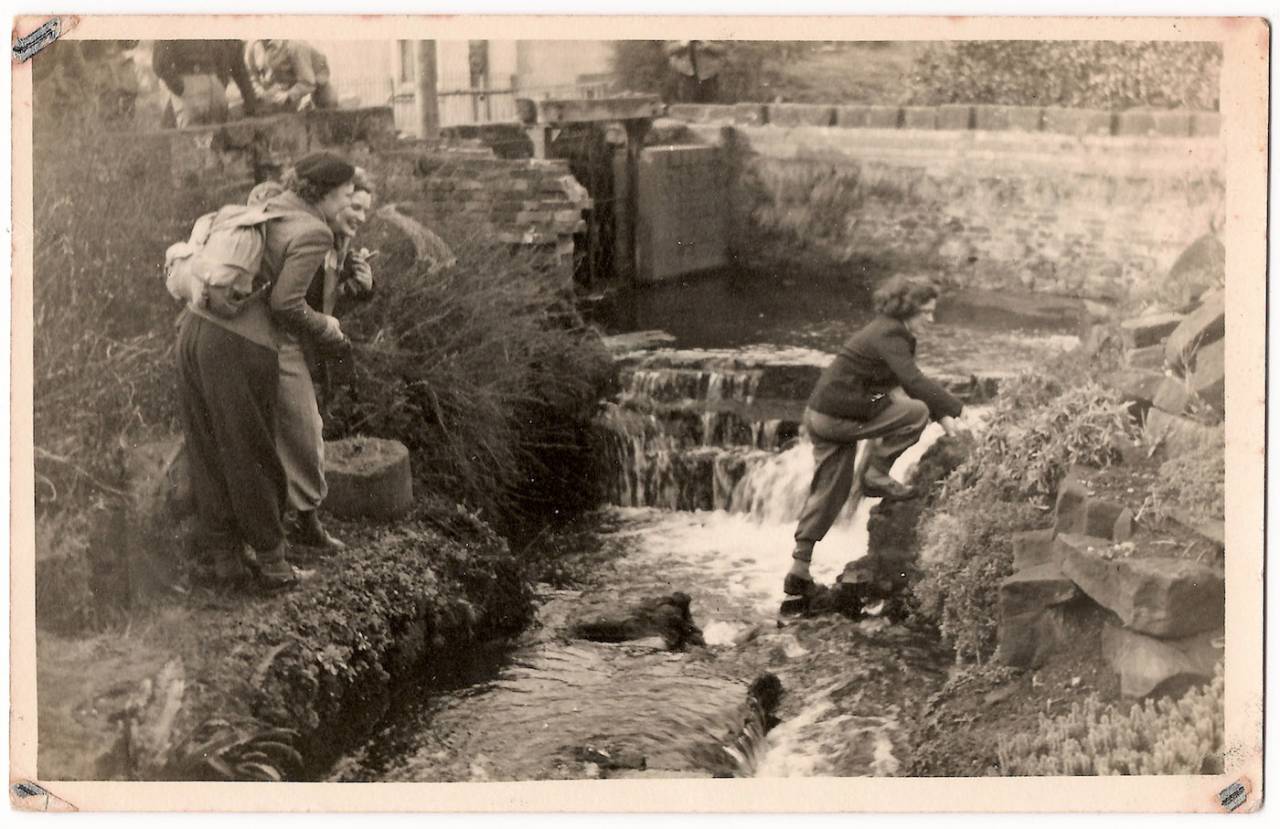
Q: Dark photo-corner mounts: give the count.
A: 3